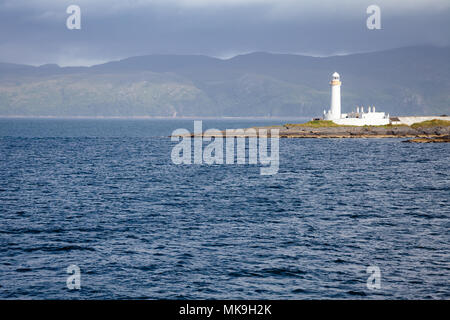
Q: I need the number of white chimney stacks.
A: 4